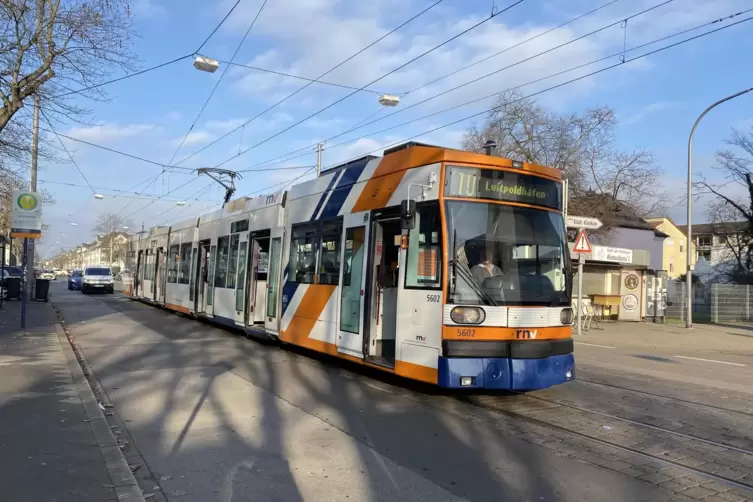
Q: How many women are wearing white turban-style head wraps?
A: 0